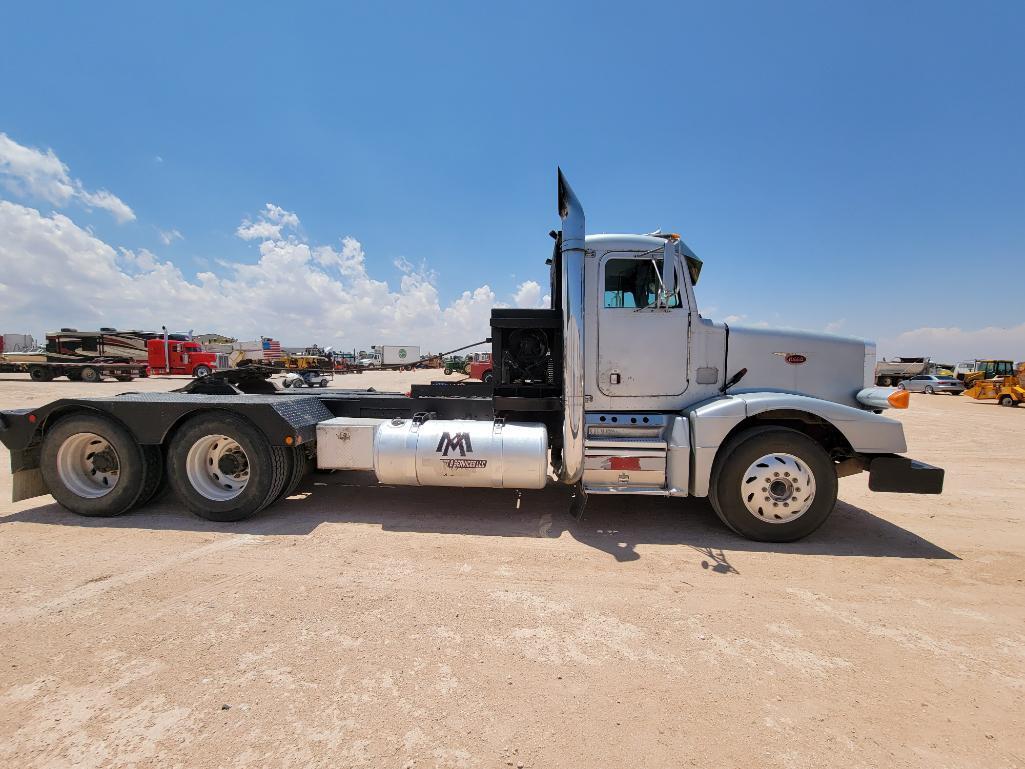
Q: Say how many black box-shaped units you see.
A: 1